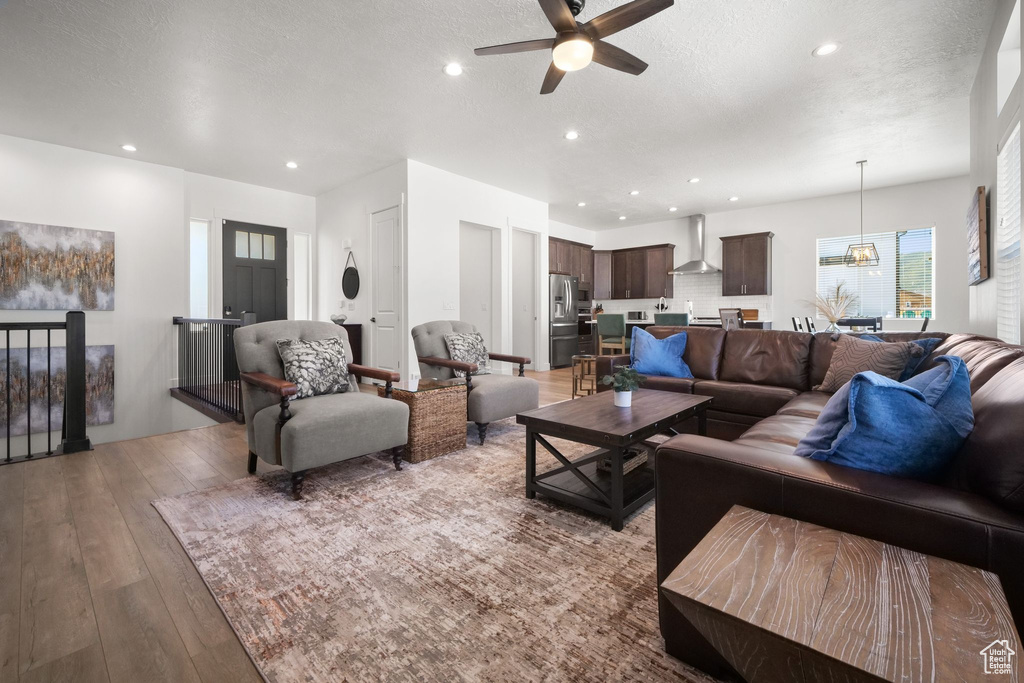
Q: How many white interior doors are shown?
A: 1